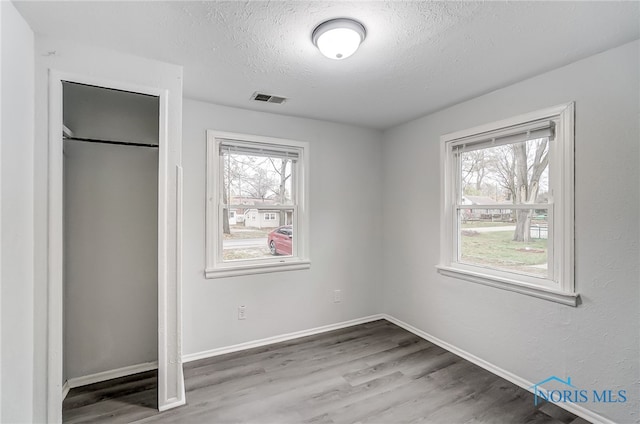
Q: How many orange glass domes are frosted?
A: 0